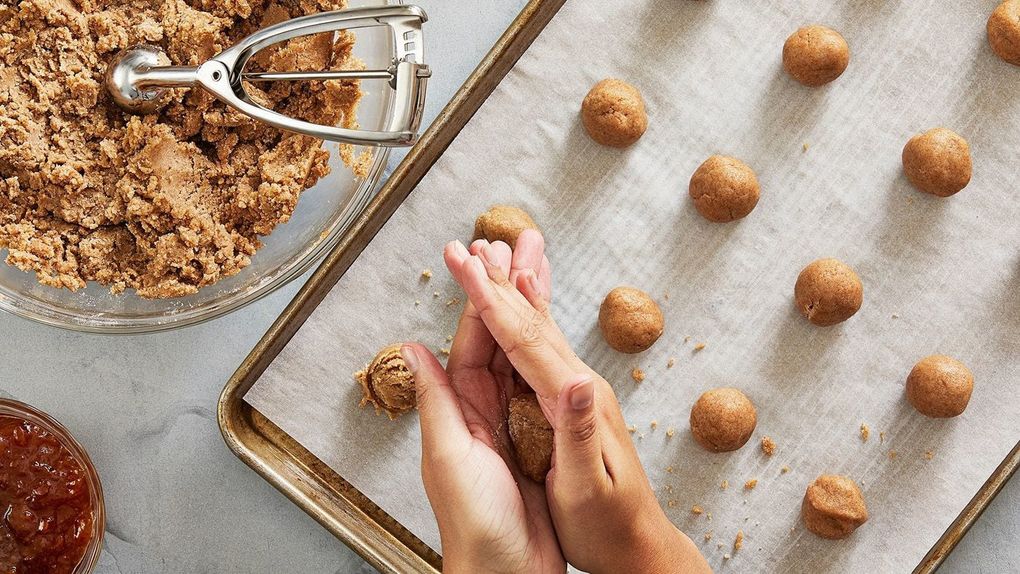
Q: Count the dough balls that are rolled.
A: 11